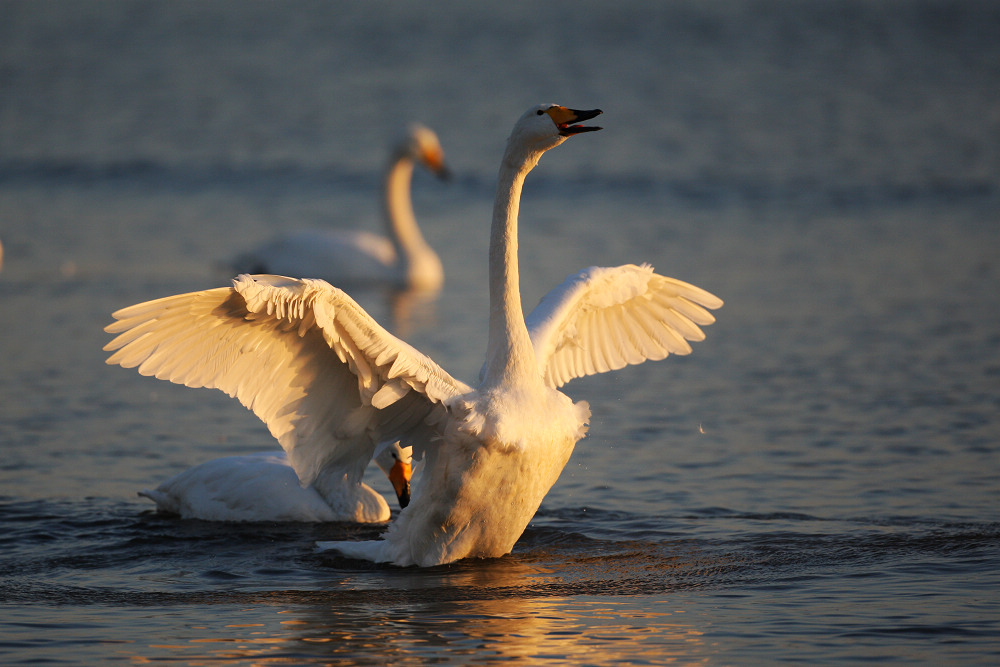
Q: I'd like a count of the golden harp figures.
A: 0